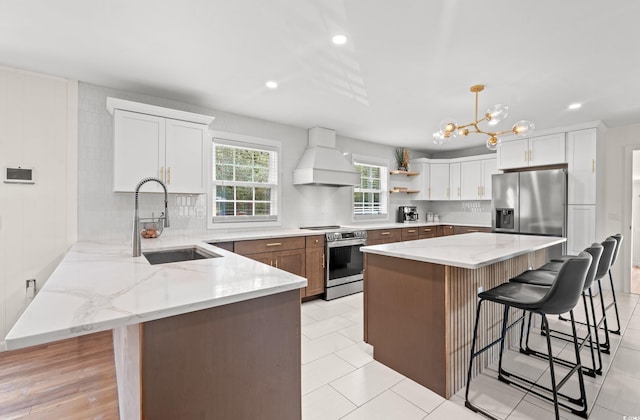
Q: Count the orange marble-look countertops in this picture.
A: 0